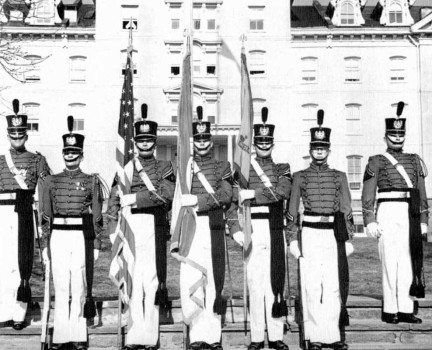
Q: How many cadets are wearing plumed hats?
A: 7